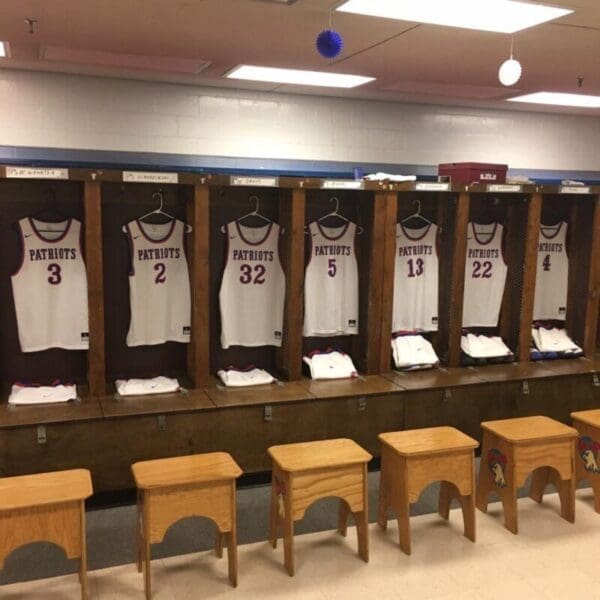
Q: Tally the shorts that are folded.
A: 7